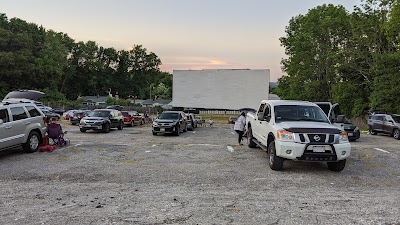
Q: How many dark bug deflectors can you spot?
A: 1